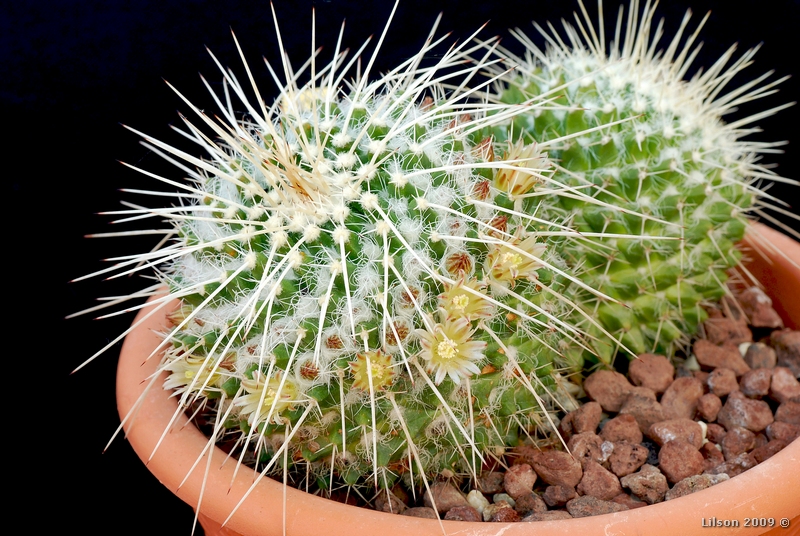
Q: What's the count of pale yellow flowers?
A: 7